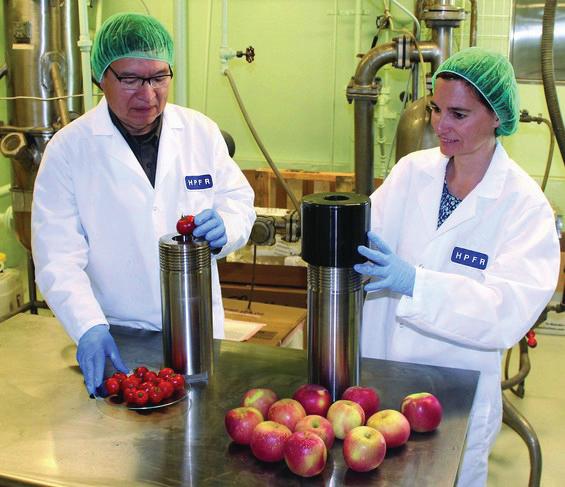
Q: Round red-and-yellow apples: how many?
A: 12